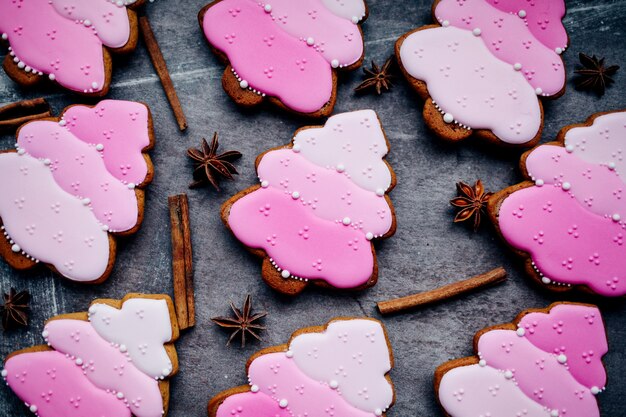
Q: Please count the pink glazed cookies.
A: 9